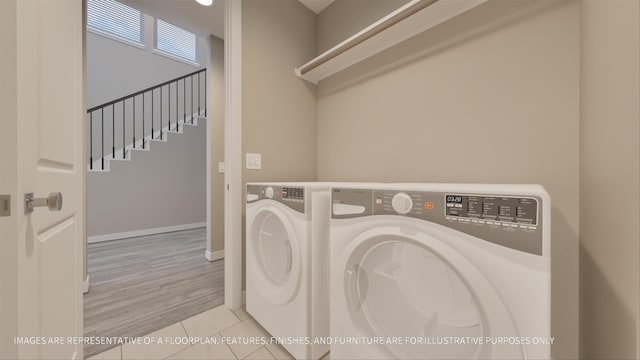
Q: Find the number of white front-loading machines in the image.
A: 2